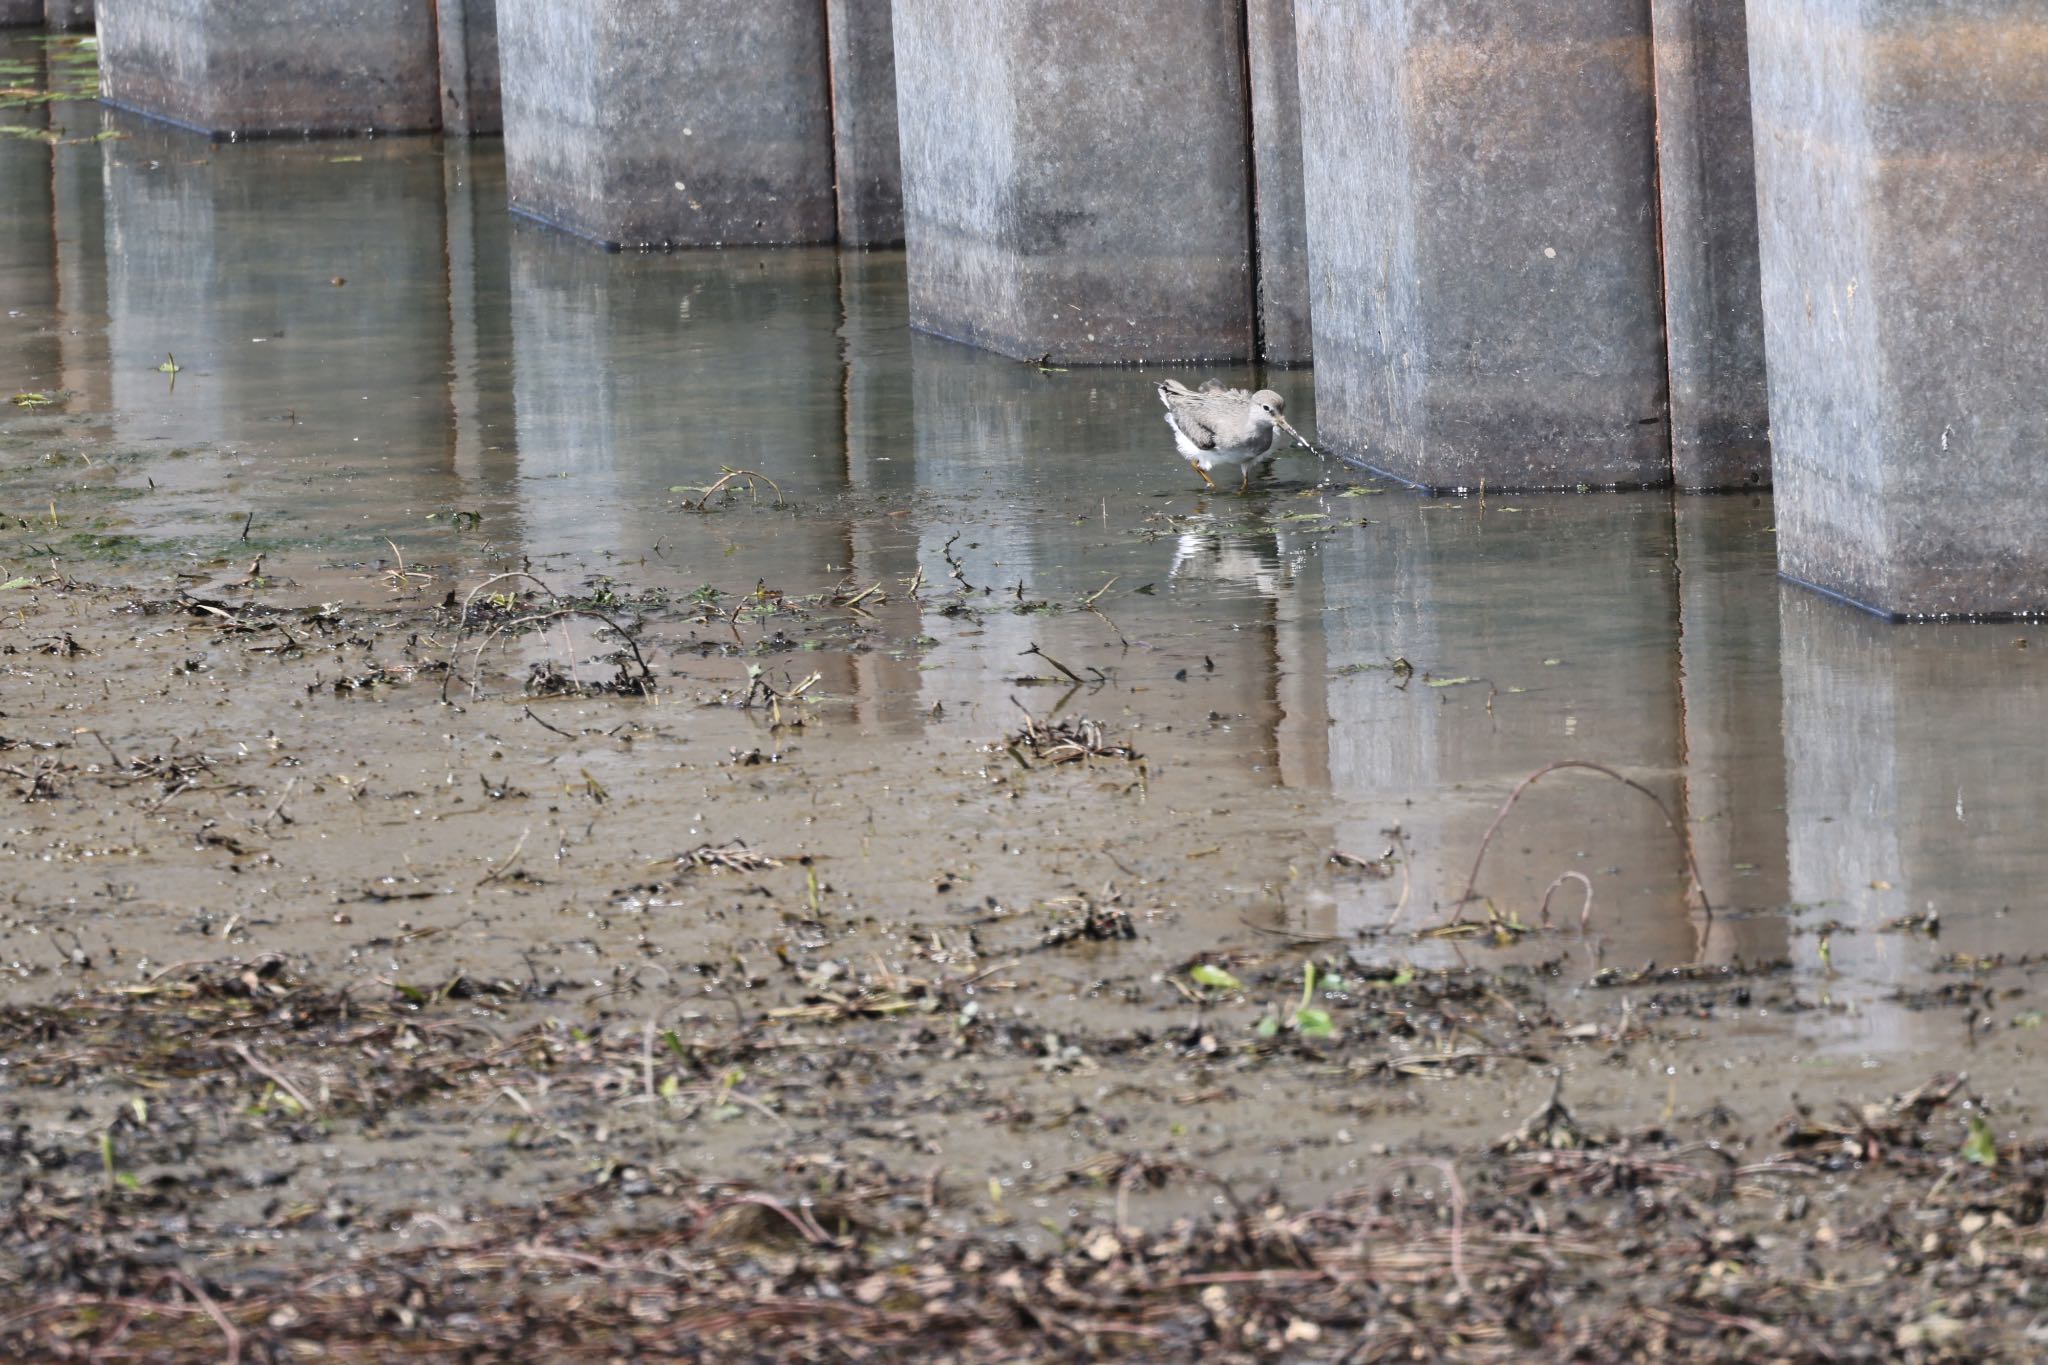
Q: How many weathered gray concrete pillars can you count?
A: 5